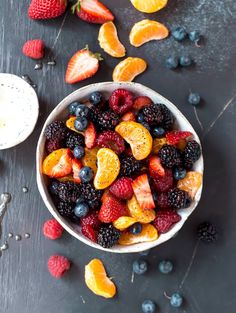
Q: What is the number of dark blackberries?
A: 13